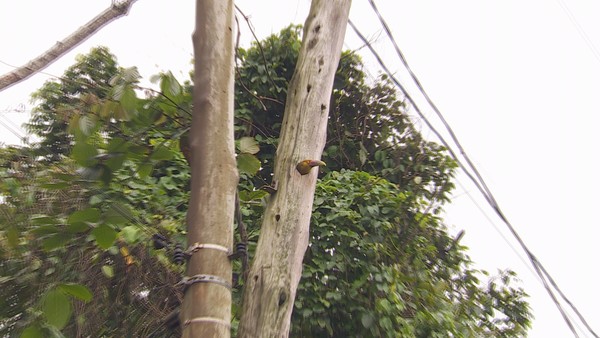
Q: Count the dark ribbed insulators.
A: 2